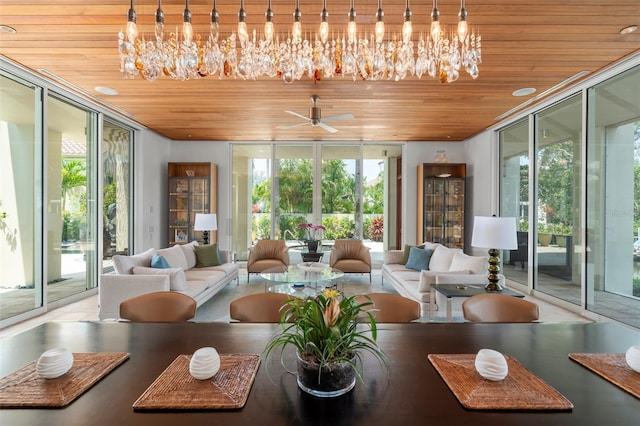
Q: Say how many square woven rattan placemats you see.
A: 4